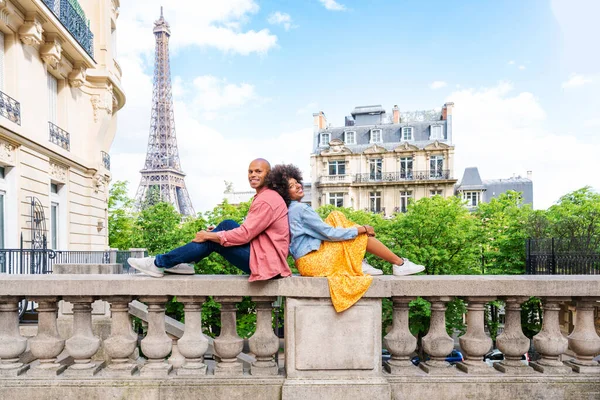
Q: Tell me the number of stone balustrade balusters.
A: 14